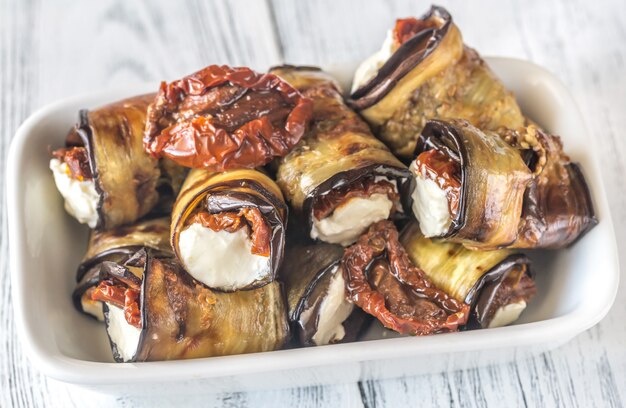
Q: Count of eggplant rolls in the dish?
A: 9